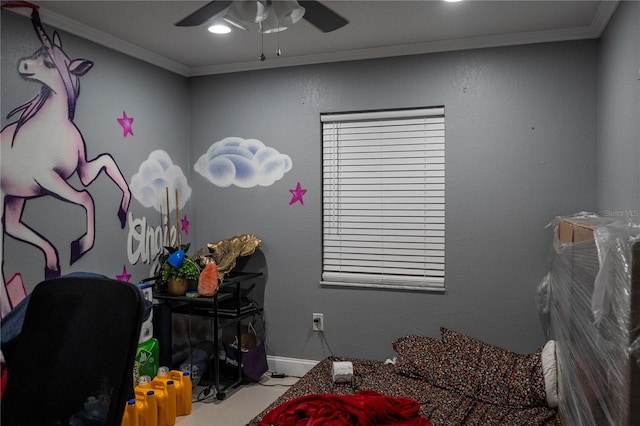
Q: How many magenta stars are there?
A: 4